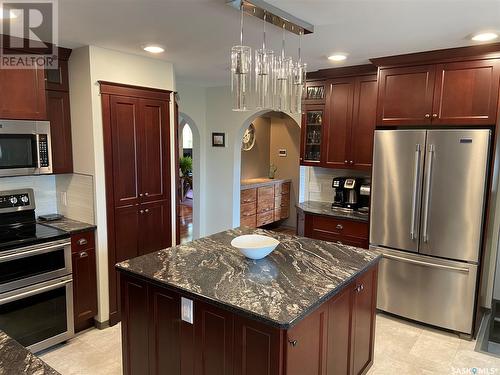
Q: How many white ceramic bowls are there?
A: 1